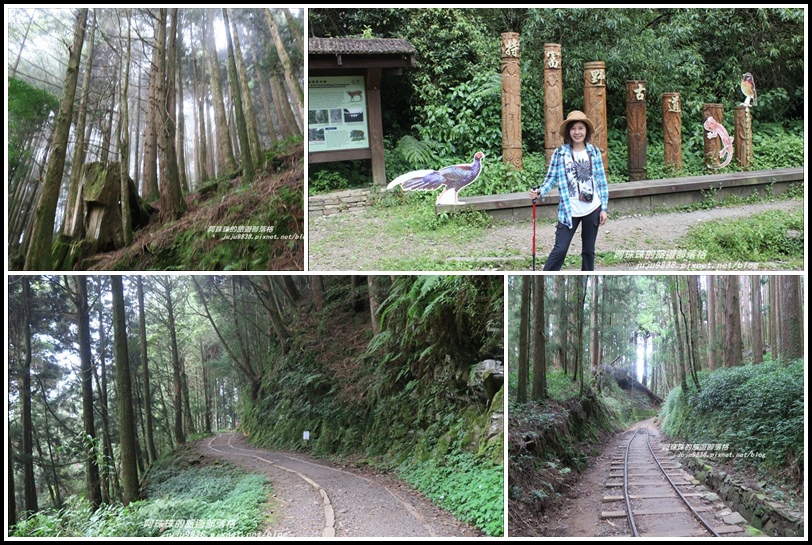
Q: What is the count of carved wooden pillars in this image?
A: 7